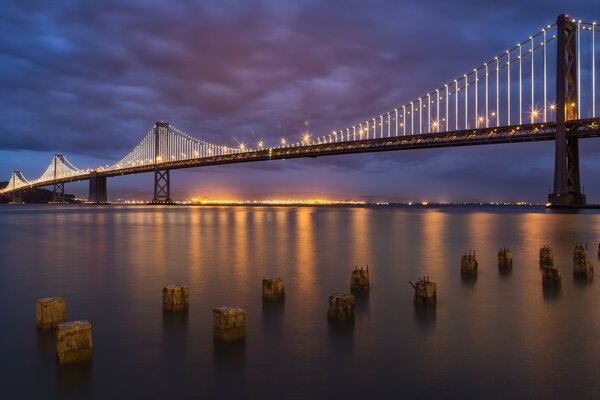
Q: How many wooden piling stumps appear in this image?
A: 14